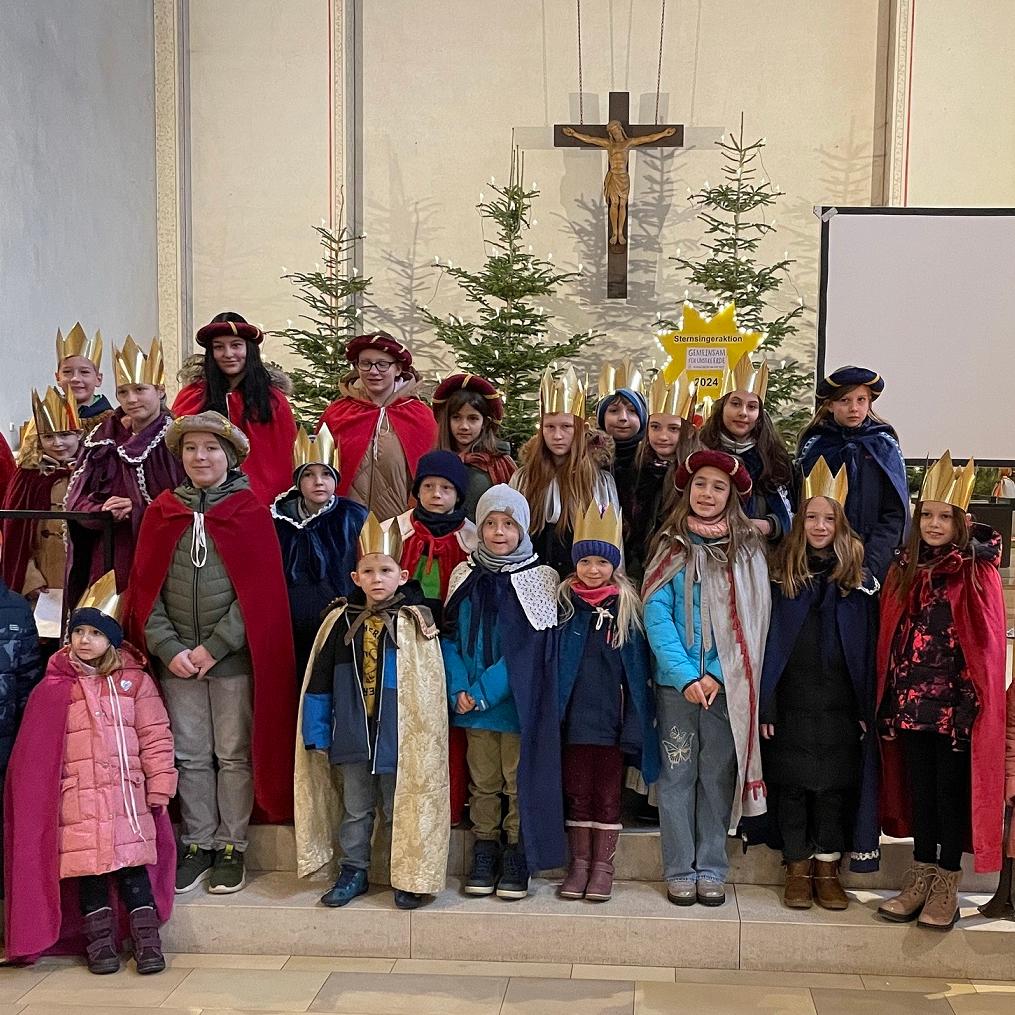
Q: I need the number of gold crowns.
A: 13